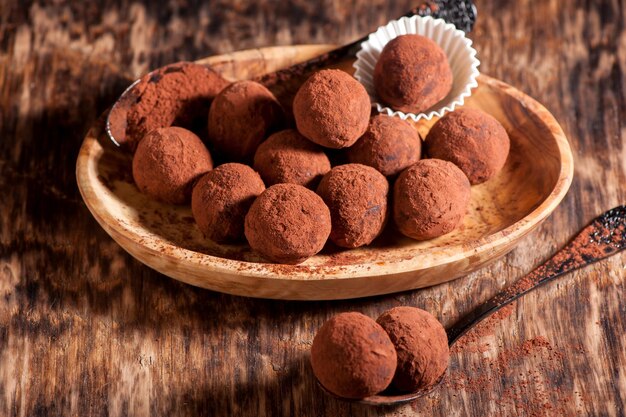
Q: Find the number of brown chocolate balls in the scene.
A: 13